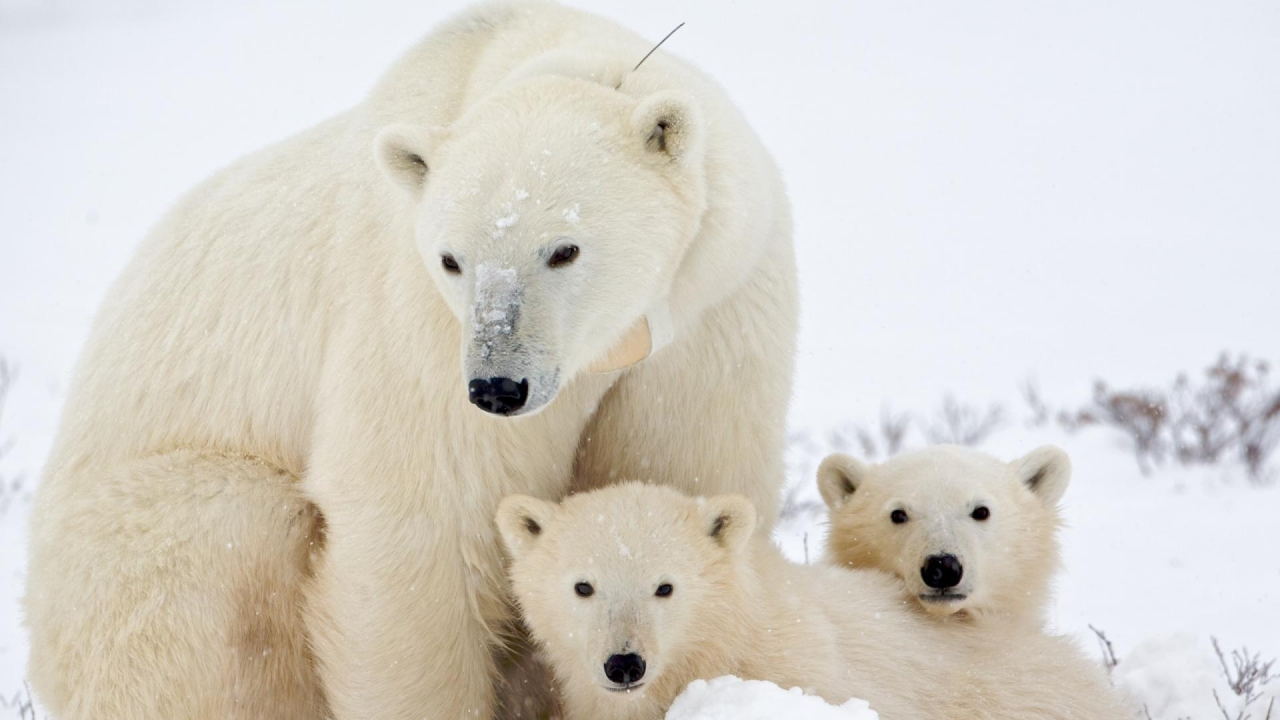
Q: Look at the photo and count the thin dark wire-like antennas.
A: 1